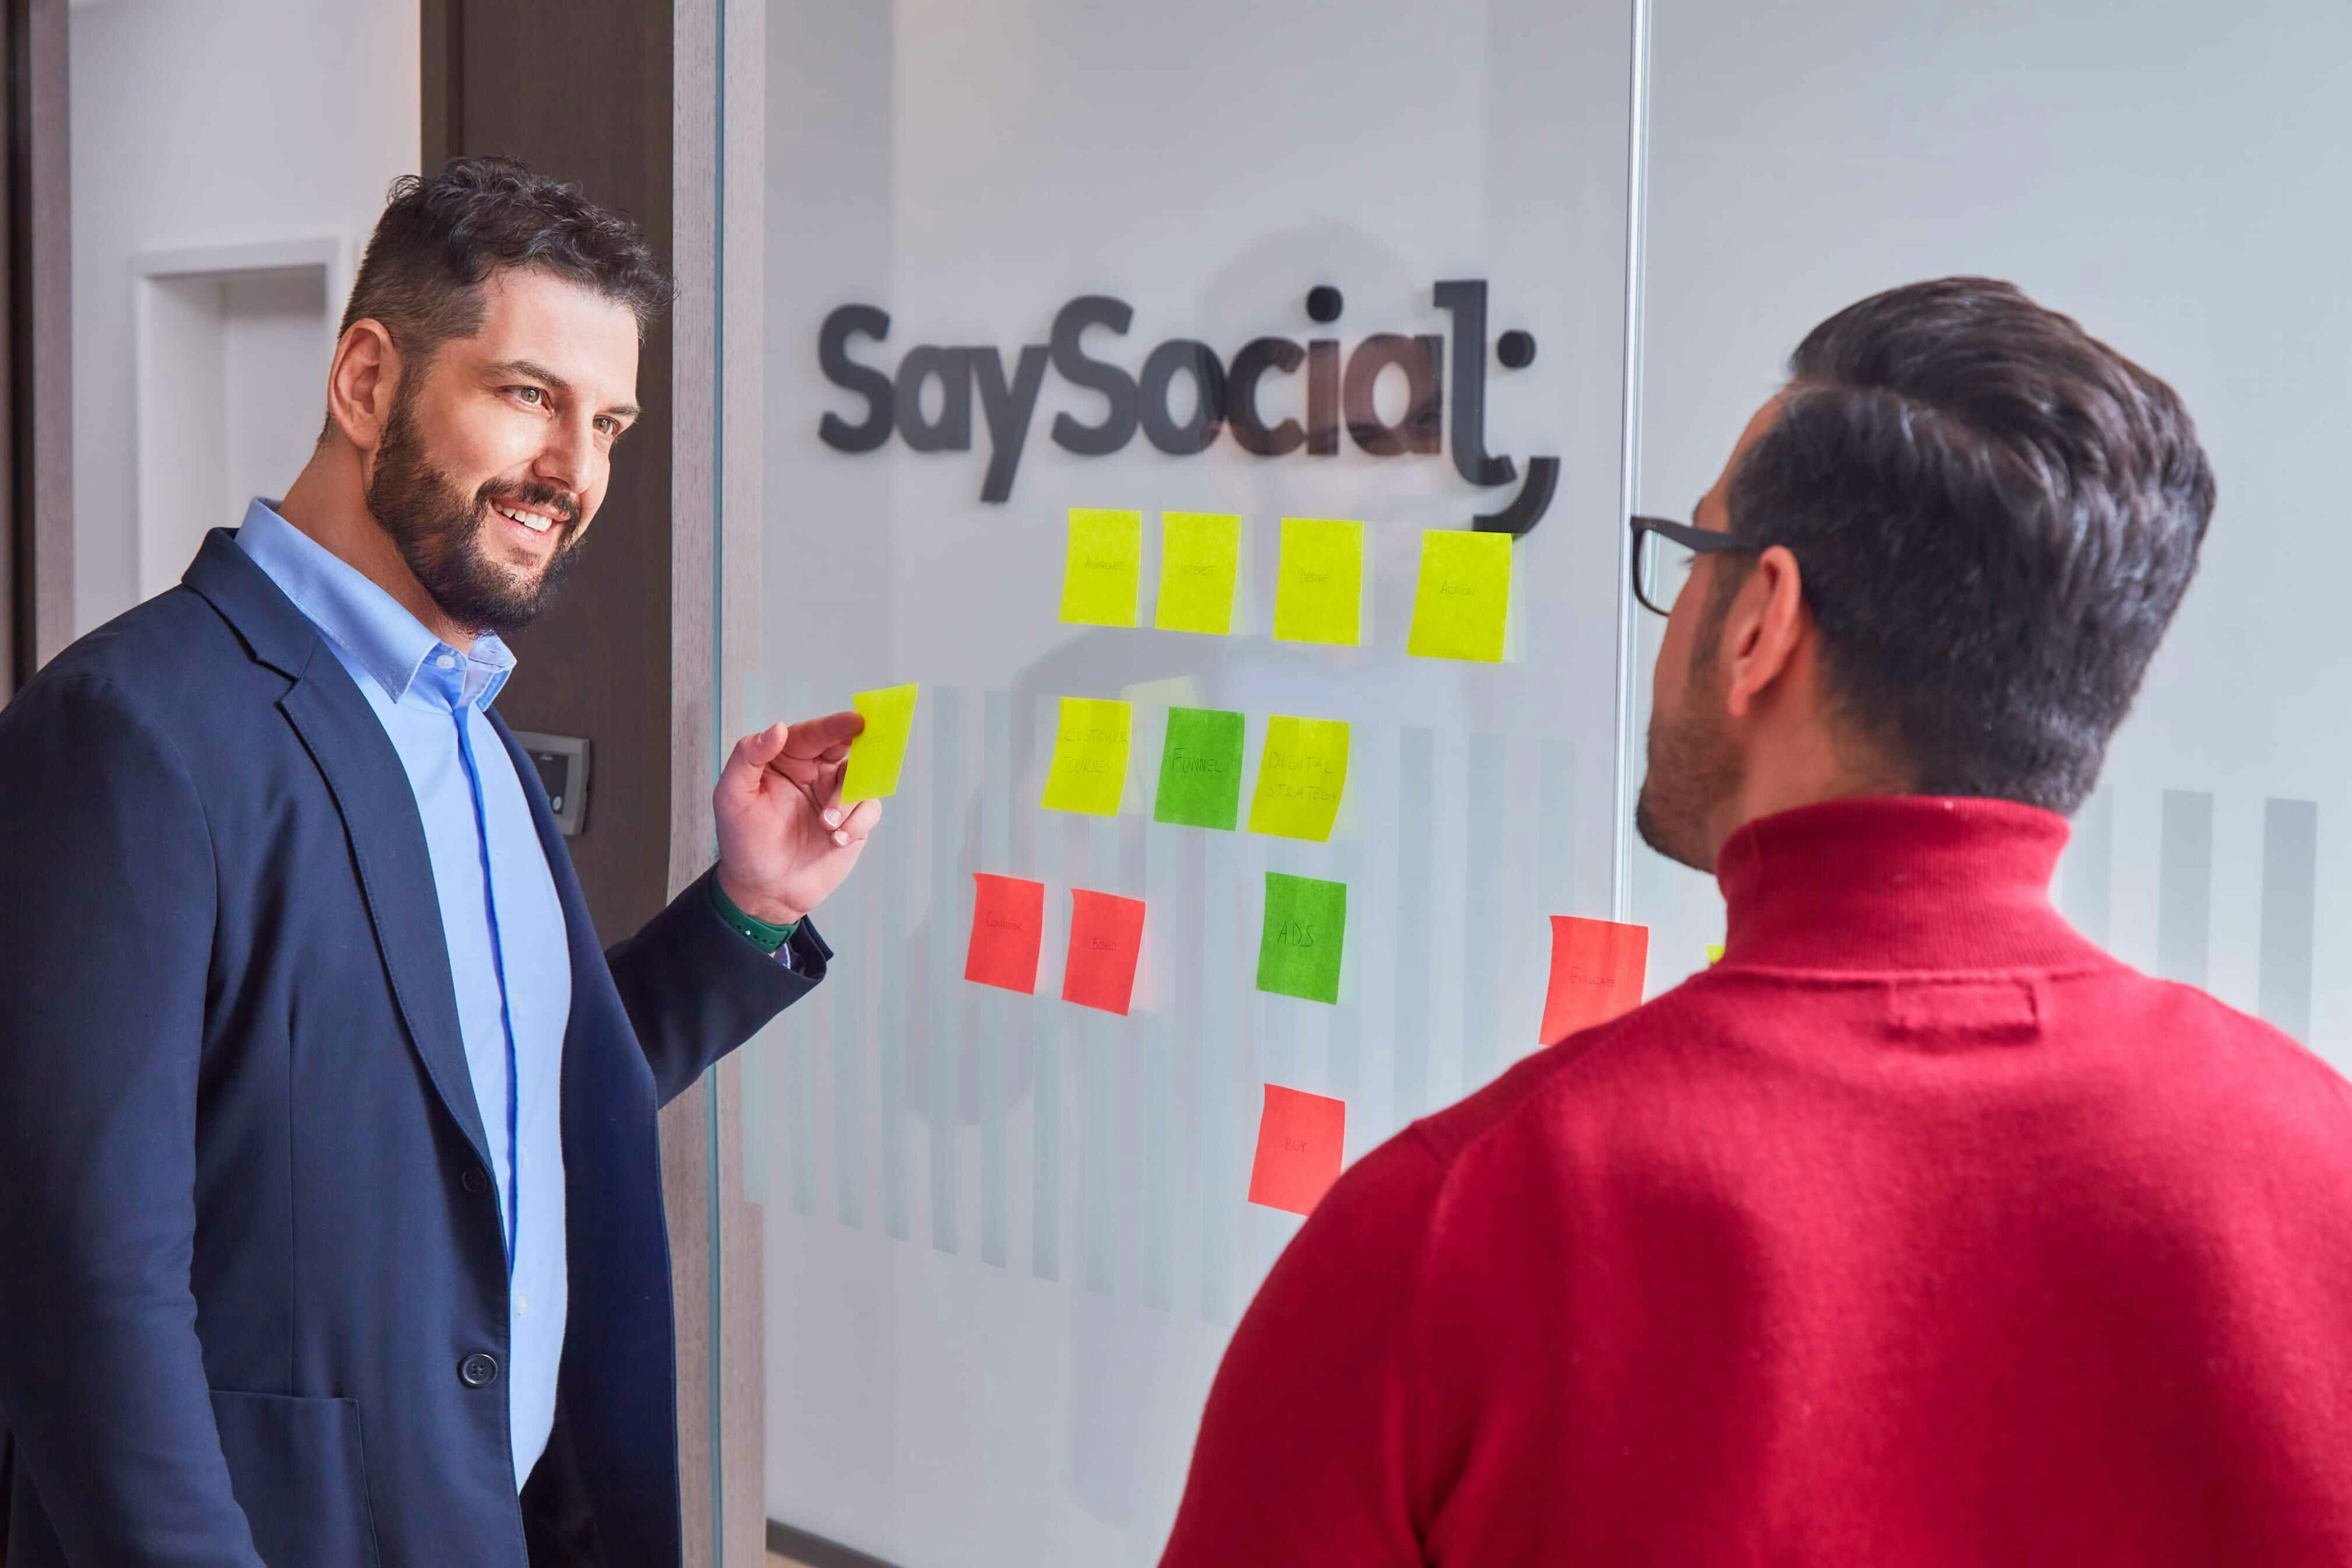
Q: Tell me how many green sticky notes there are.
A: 2